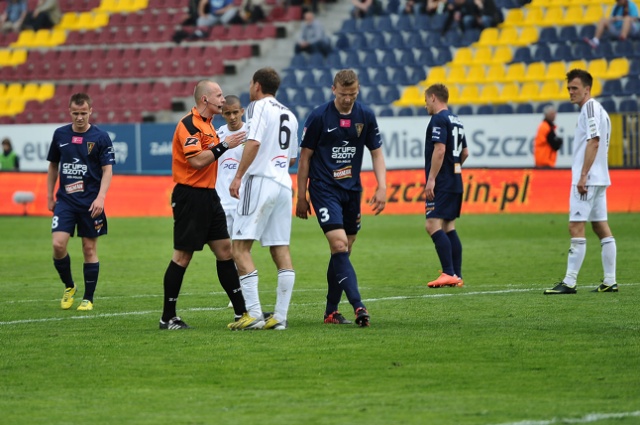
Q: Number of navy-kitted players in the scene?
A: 3